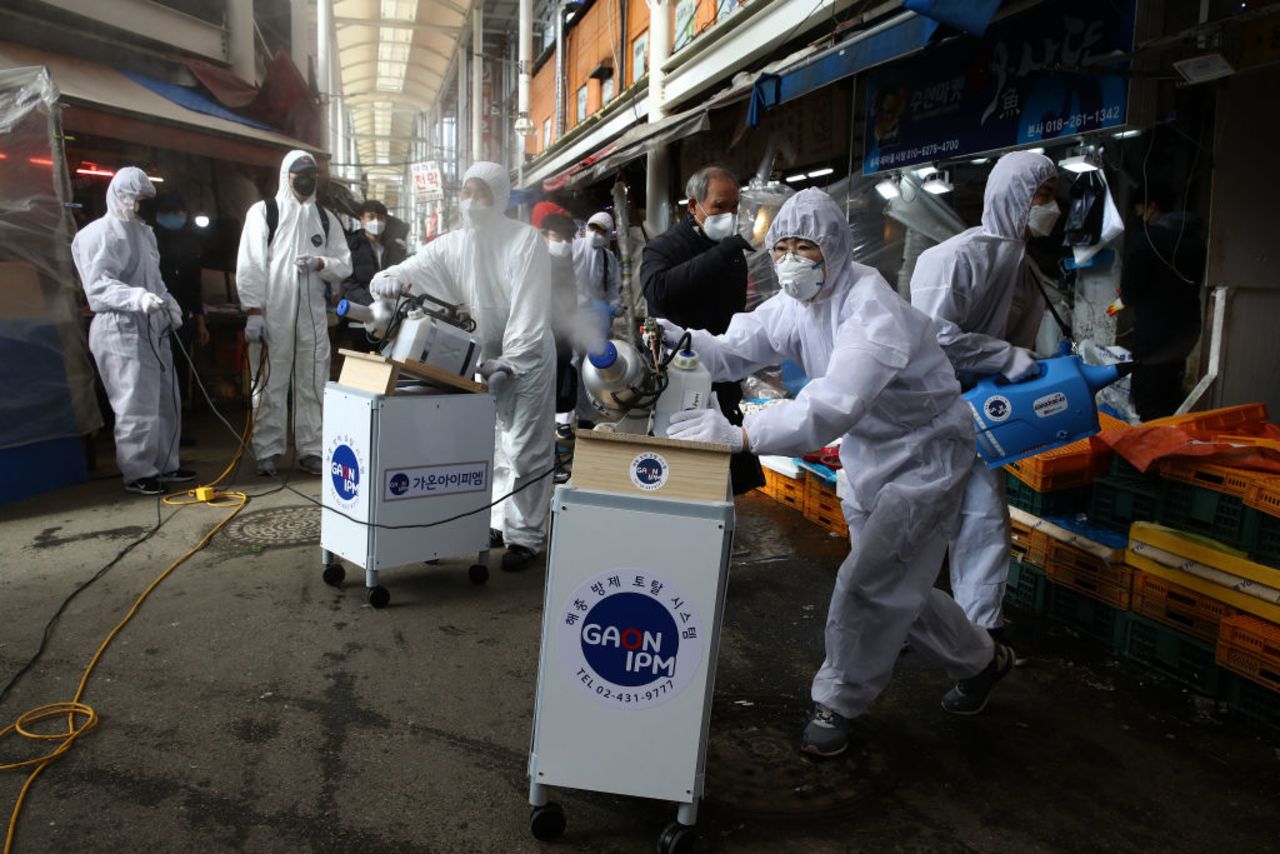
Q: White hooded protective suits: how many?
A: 6